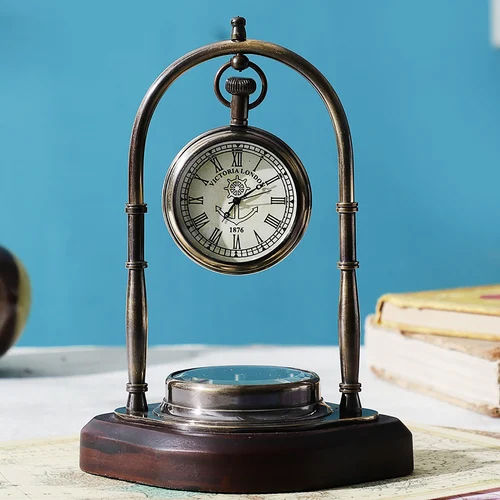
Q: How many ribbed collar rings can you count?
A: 6